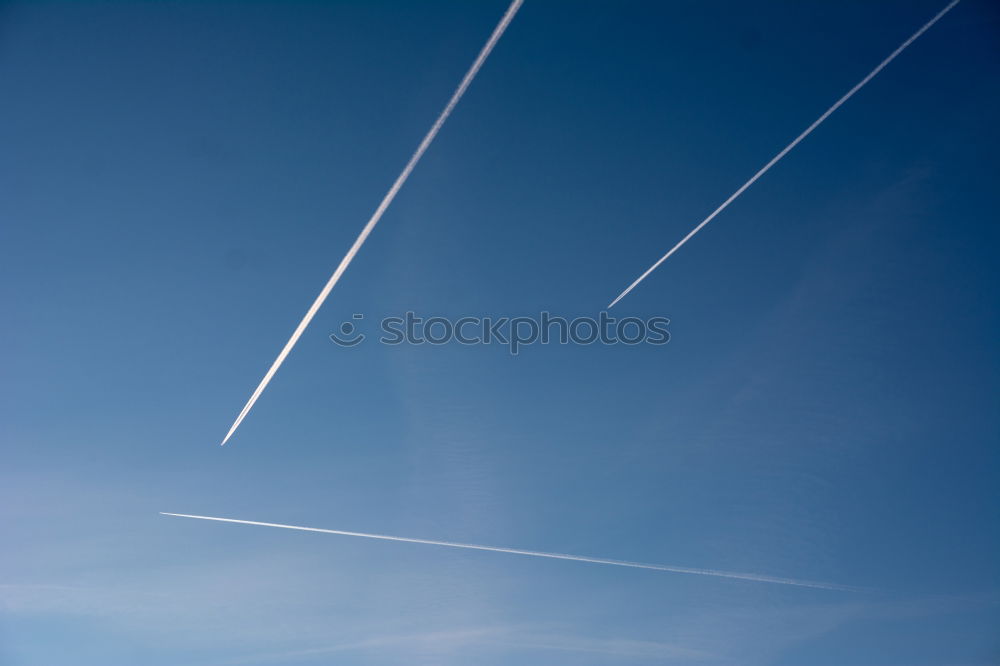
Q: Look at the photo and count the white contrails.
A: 3